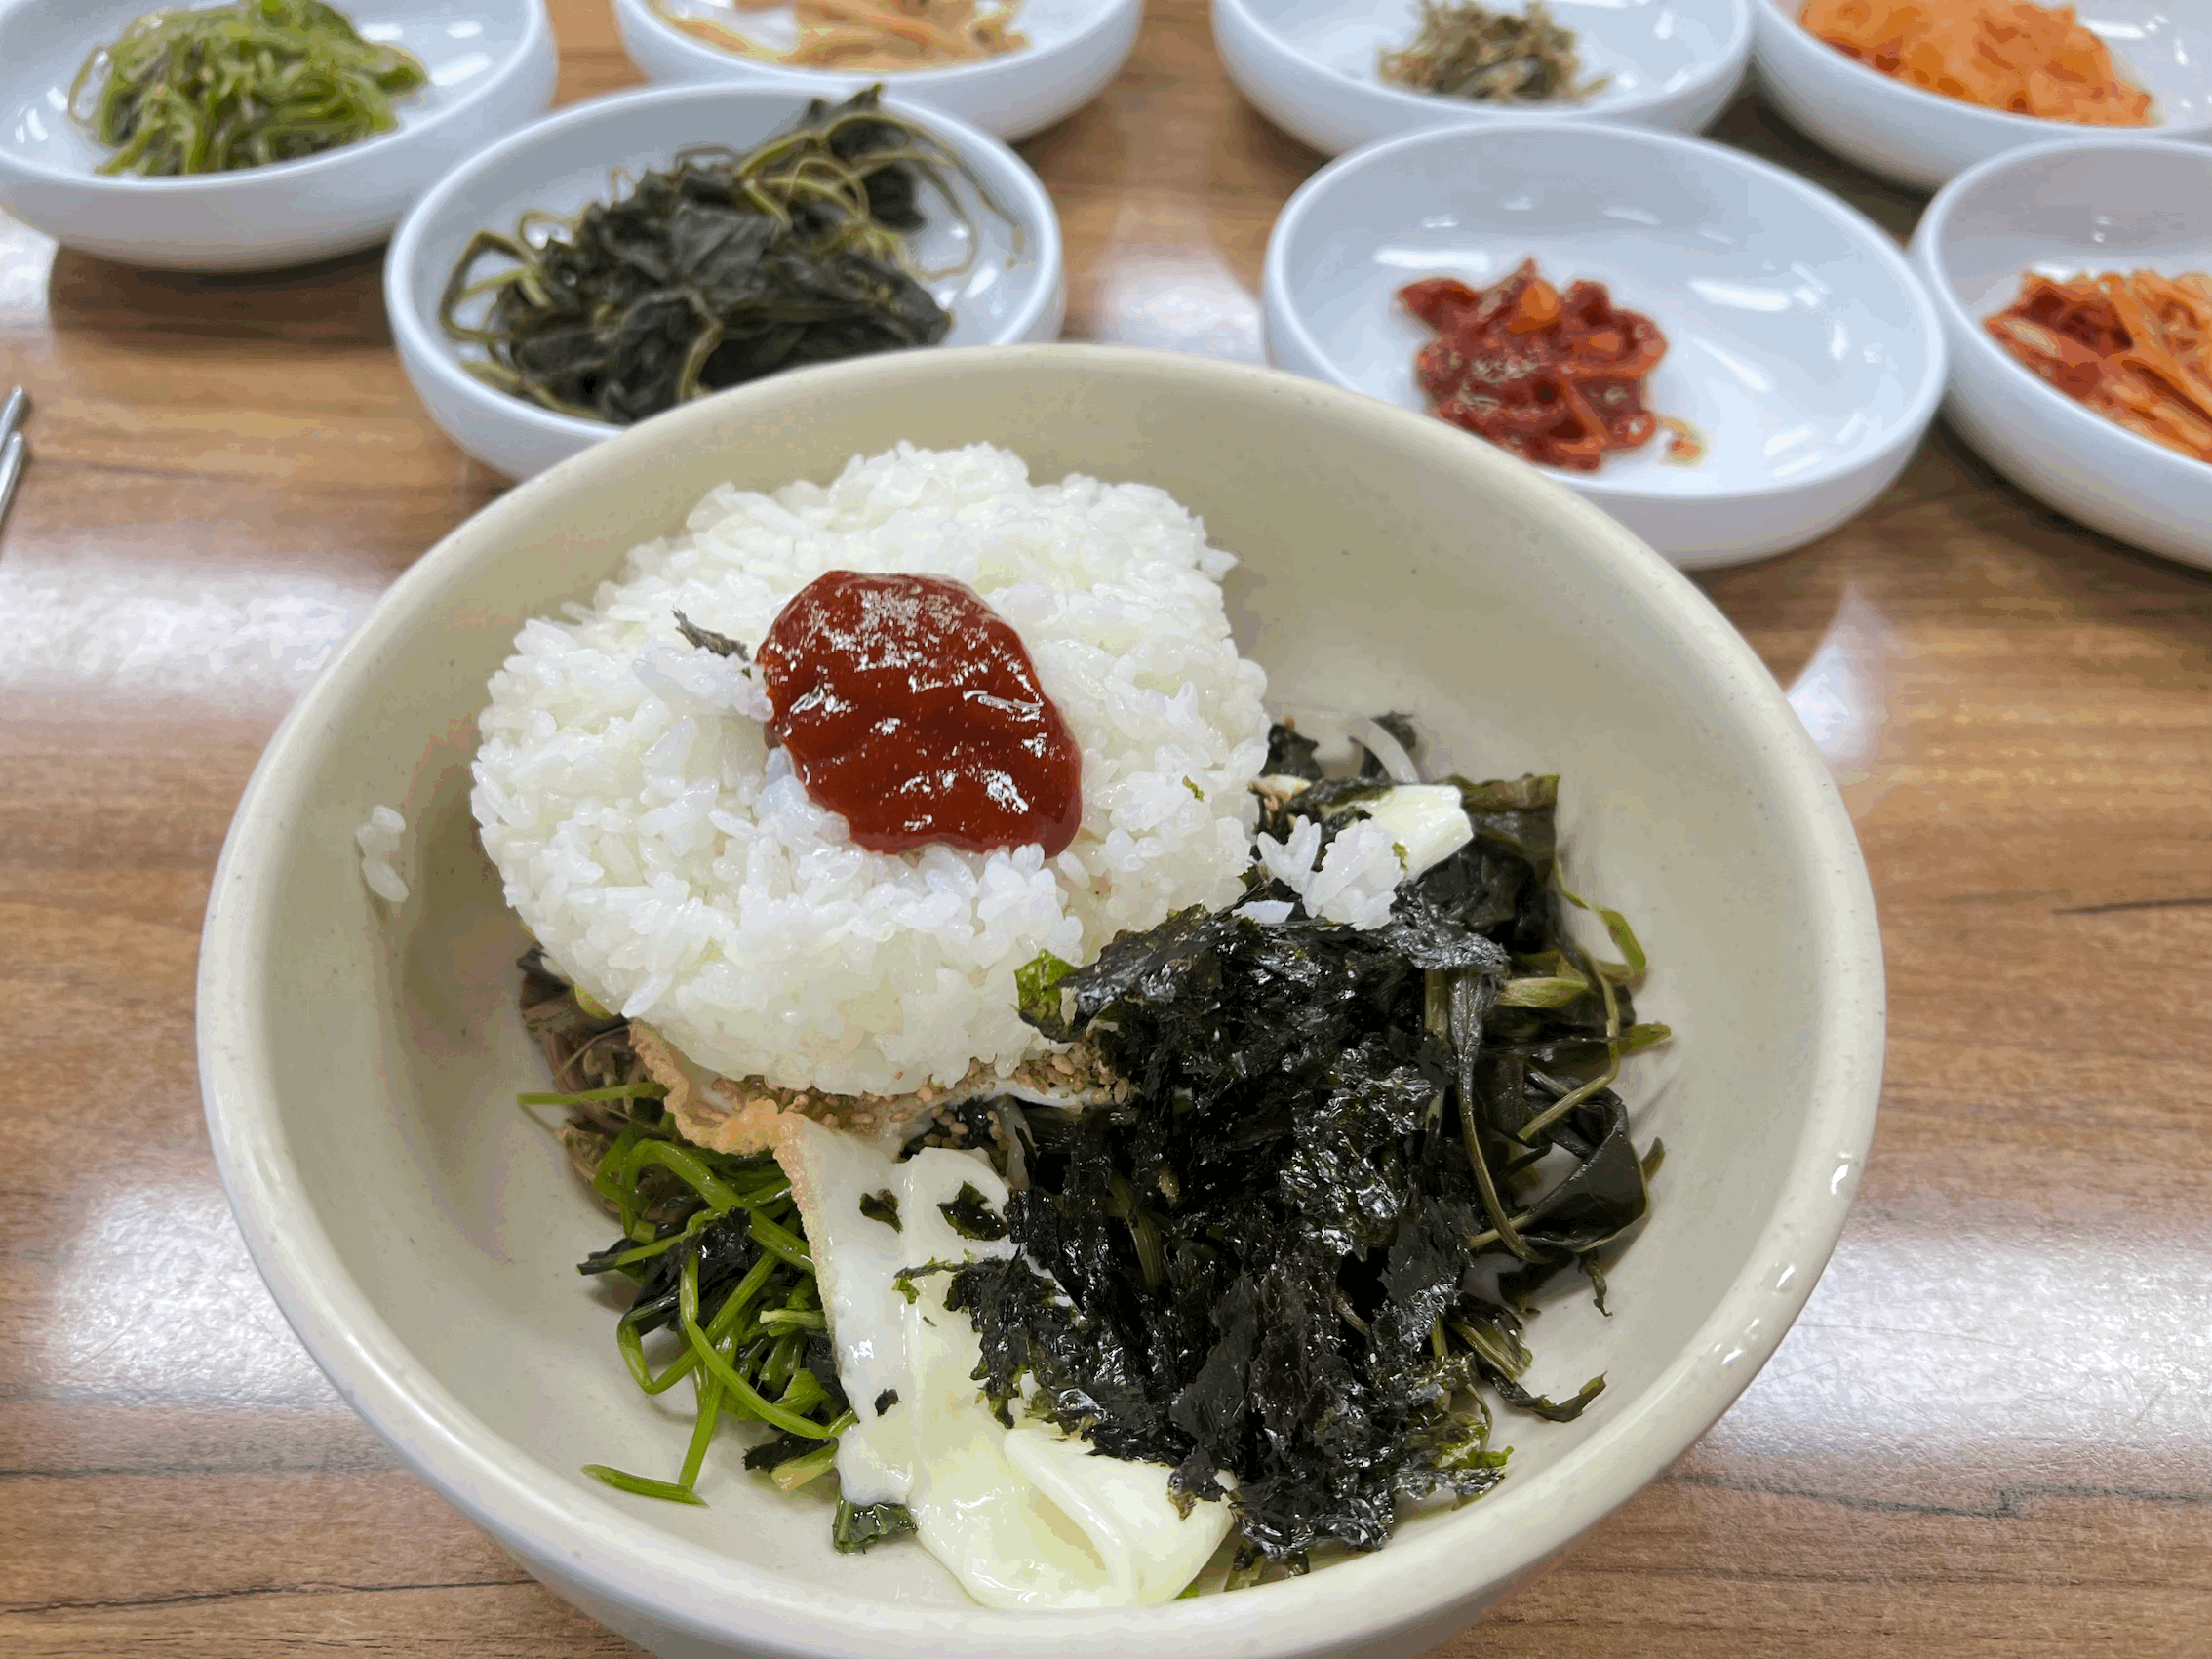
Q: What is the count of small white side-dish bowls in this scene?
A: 7